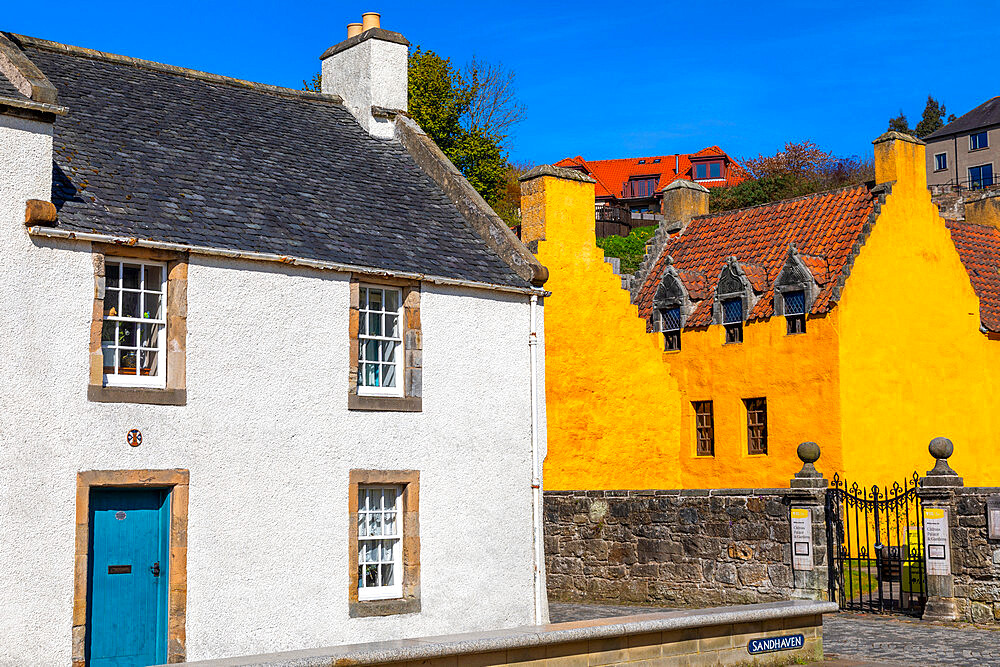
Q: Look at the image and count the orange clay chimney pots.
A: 2